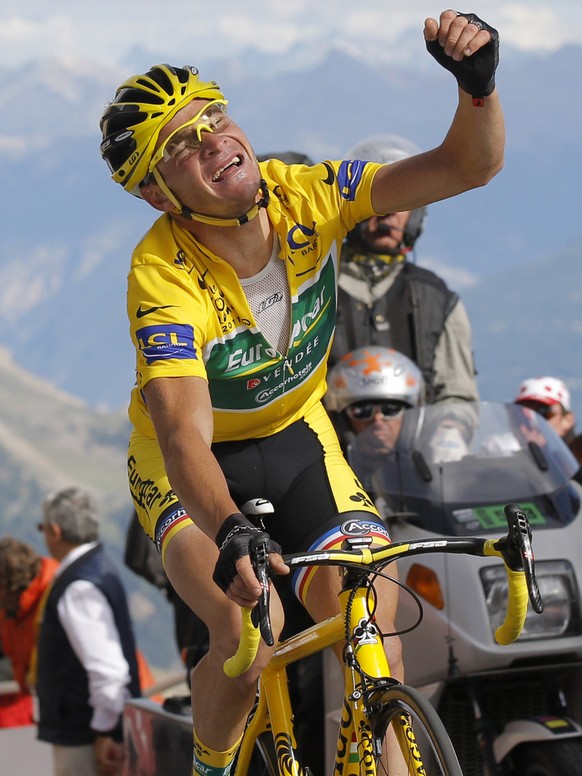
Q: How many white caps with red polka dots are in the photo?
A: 1